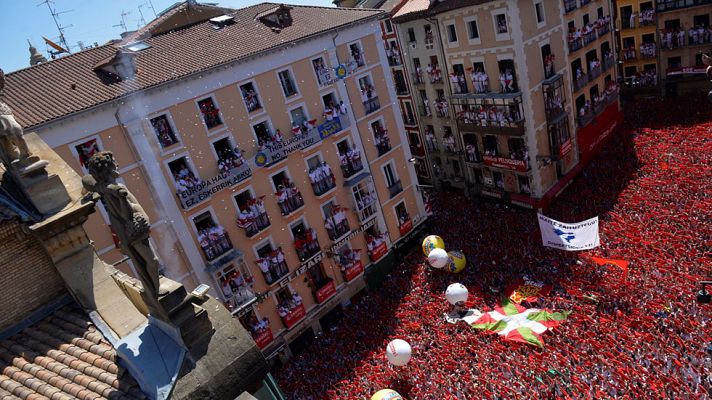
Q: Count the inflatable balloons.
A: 6